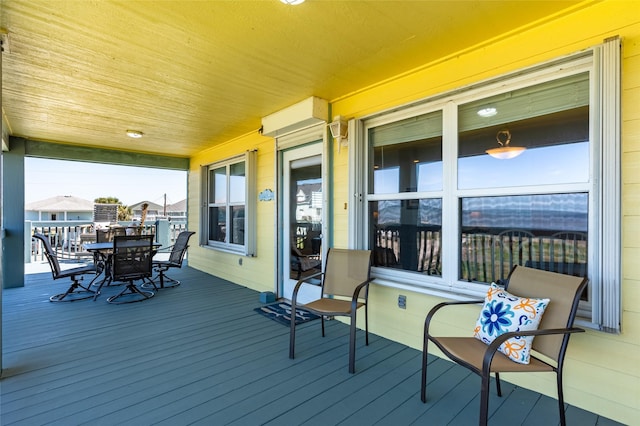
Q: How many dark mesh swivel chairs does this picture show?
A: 4